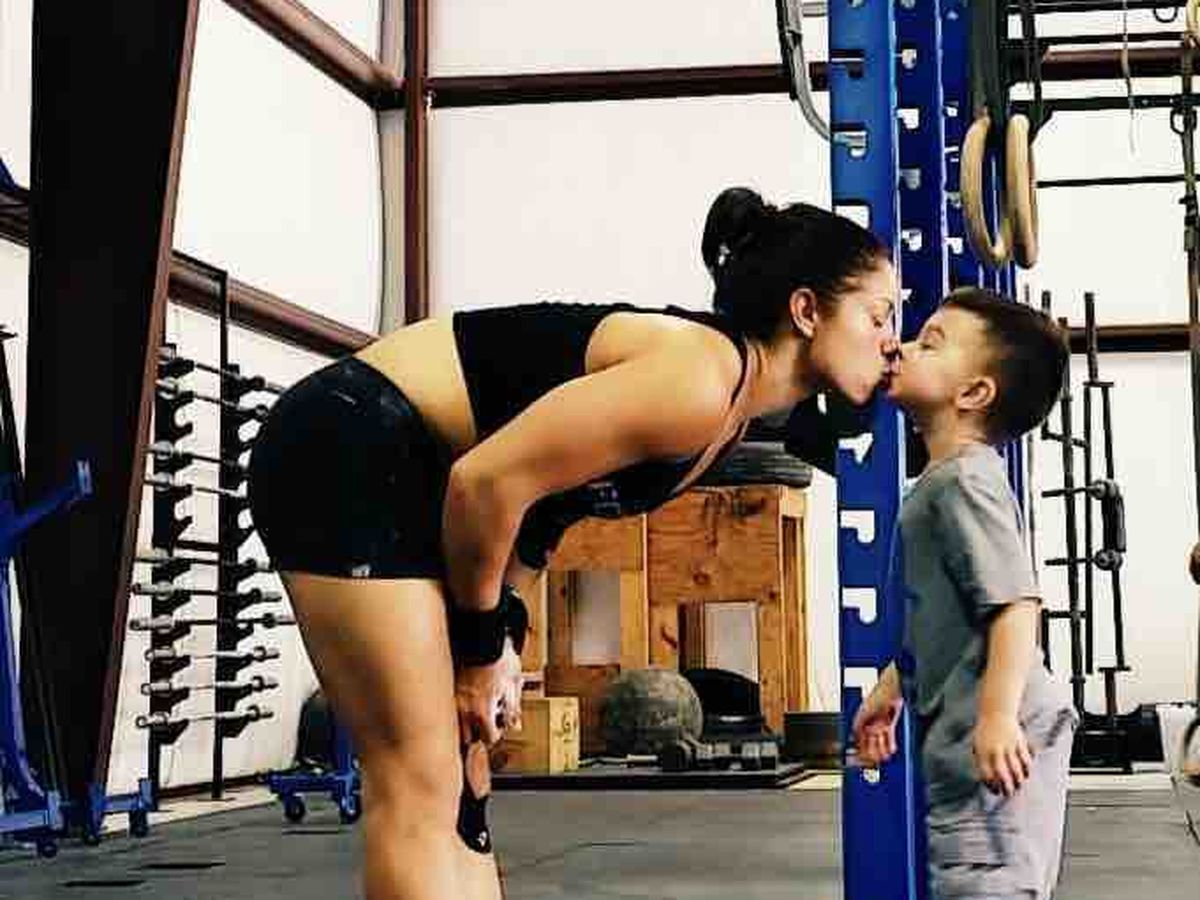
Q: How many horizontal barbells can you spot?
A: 10